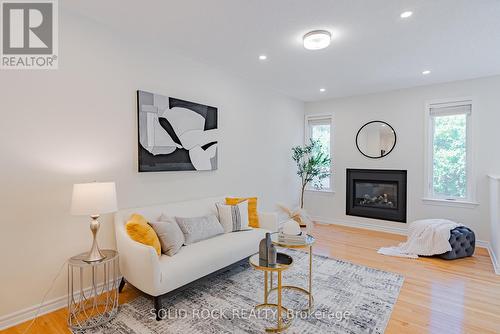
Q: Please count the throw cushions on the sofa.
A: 5